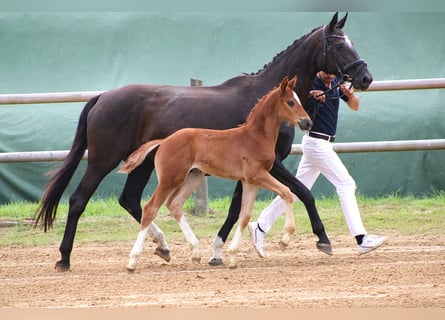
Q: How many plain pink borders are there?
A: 1